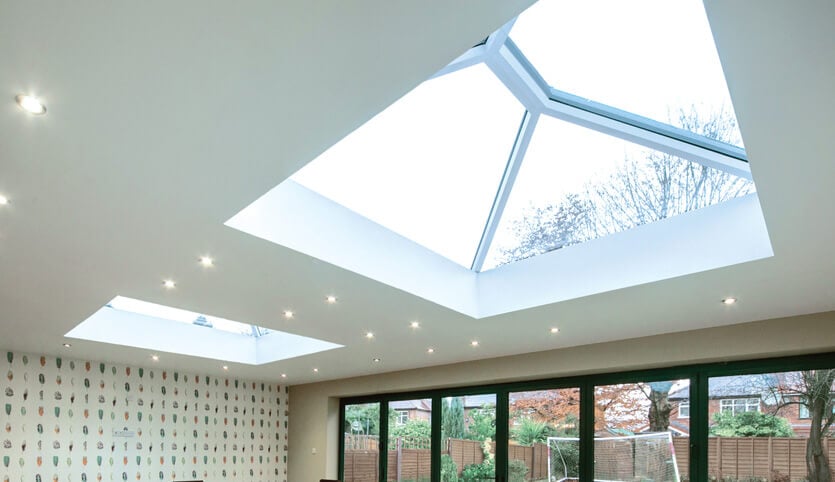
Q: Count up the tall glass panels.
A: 6